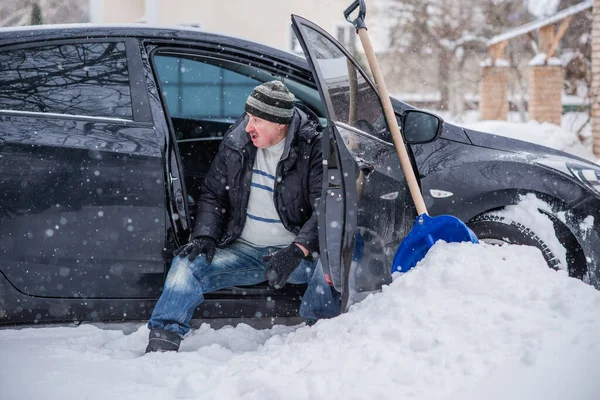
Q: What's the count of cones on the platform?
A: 0